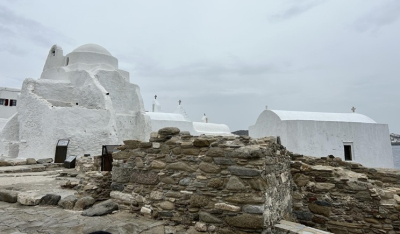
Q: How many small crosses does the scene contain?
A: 5